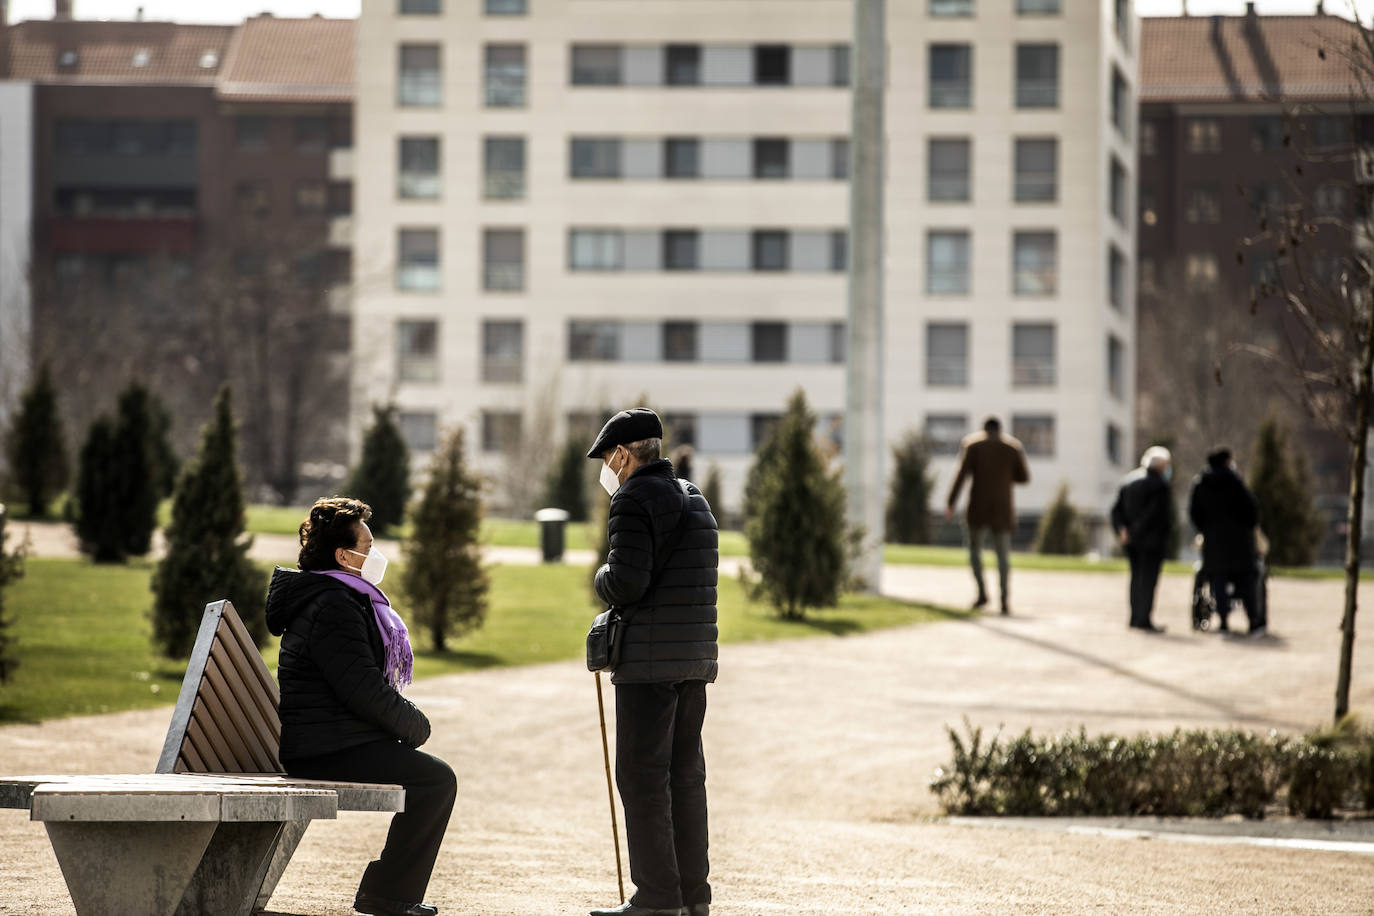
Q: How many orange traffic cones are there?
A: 0